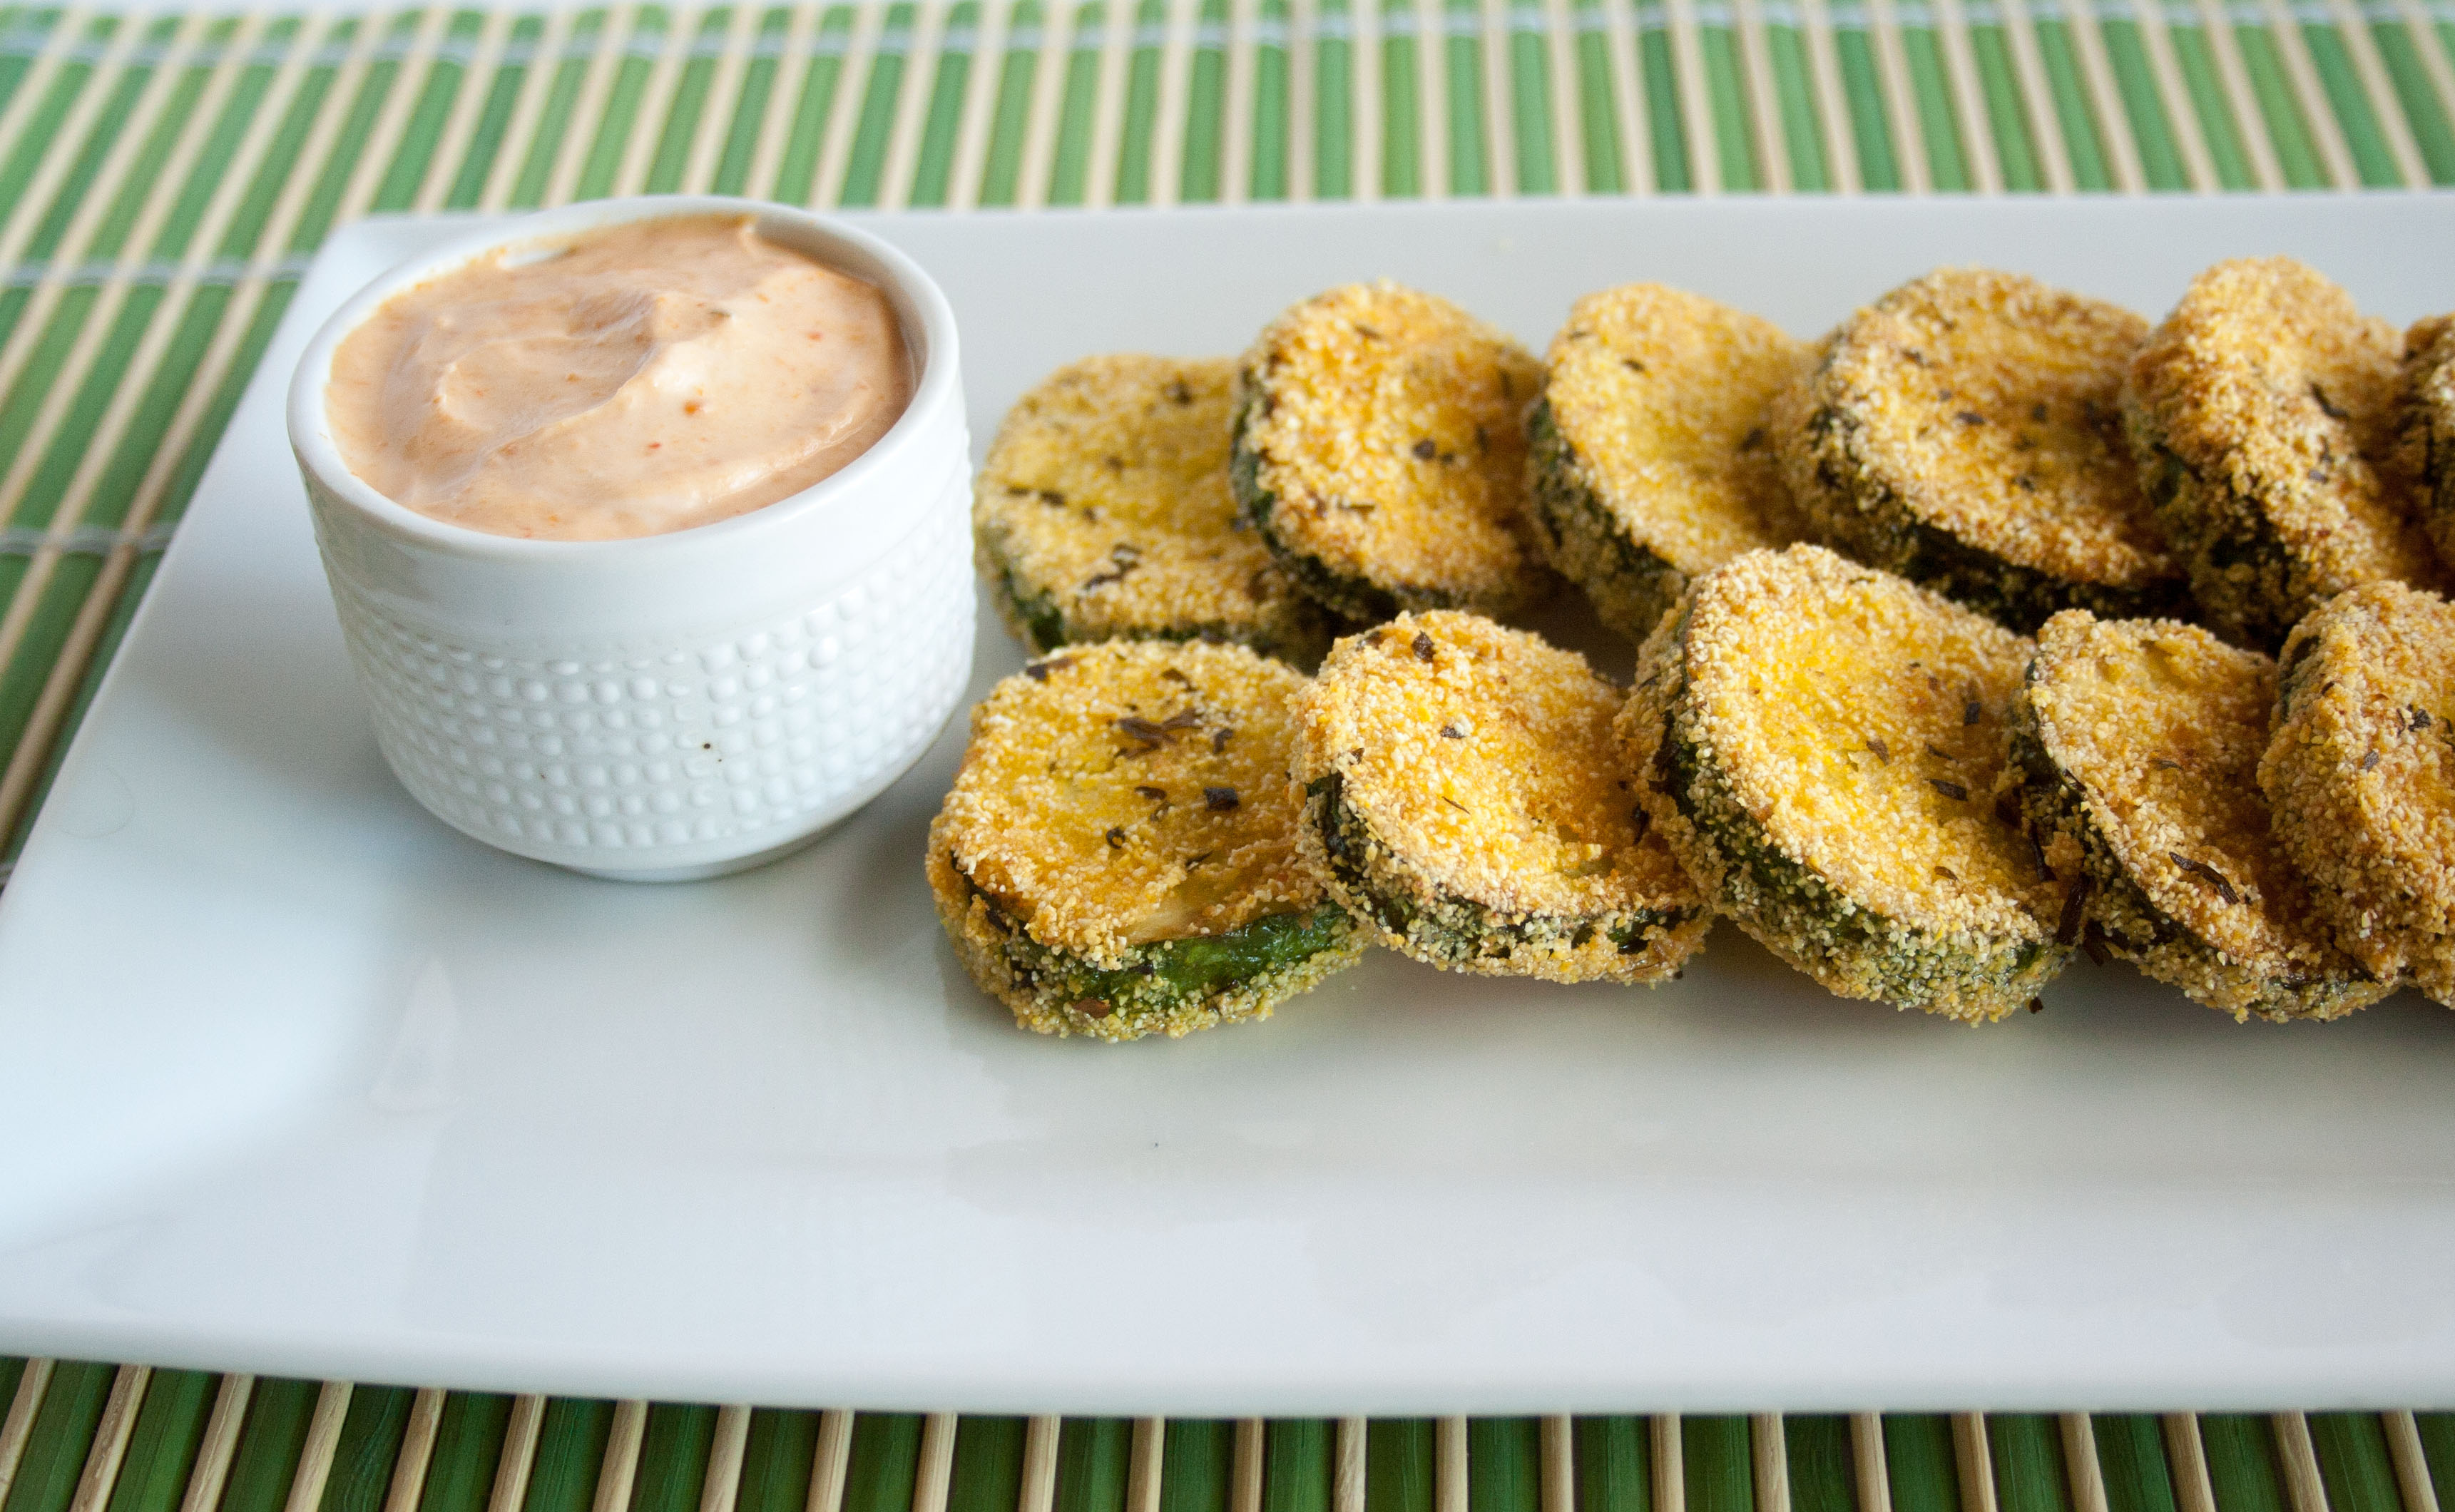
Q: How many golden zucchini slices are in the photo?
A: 11